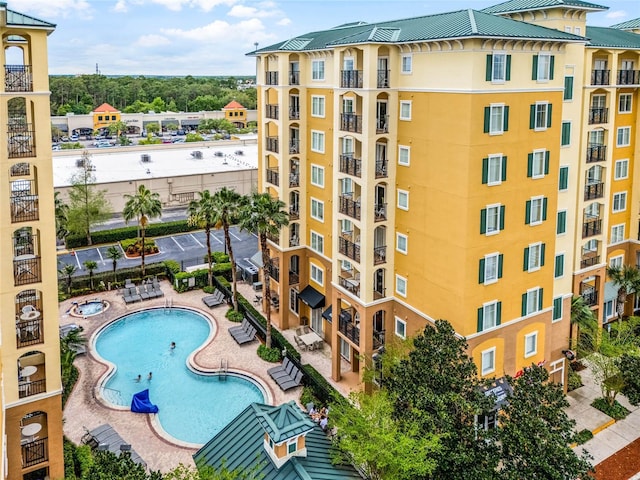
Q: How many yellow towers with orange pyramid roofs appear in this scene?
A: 2